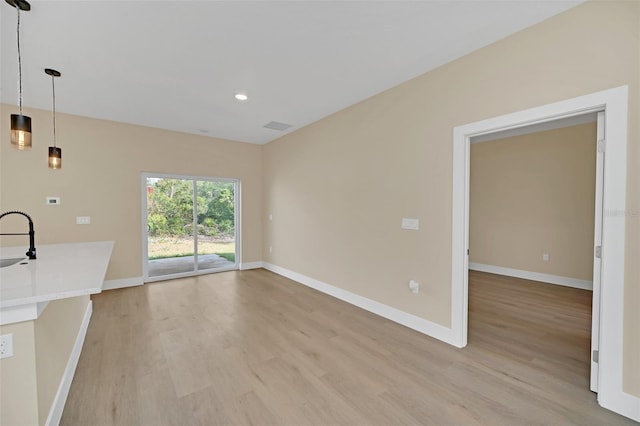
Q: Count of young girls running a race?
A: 0